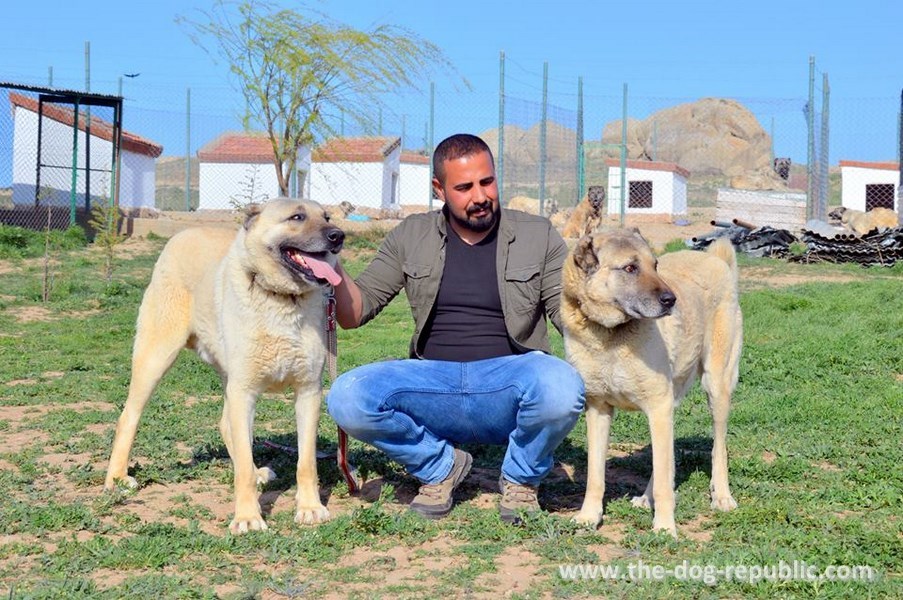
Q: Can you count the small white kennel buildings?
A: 6